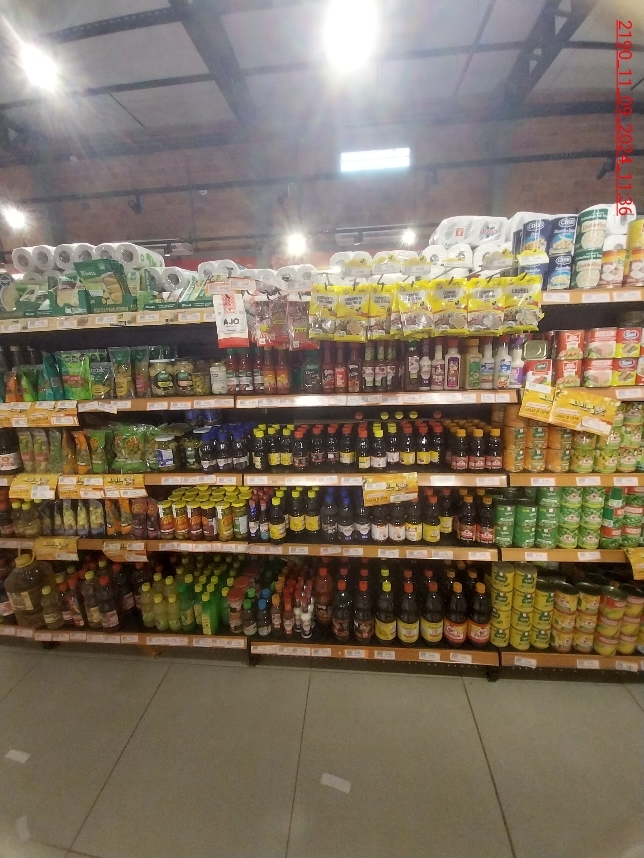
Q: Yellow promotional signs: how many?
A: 11